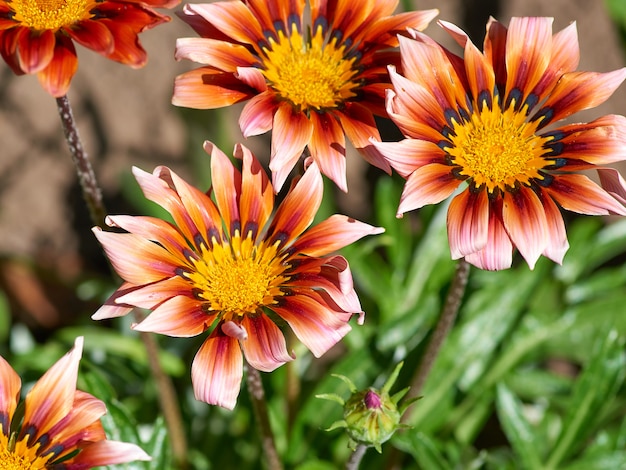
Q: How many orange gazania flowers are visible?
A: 5